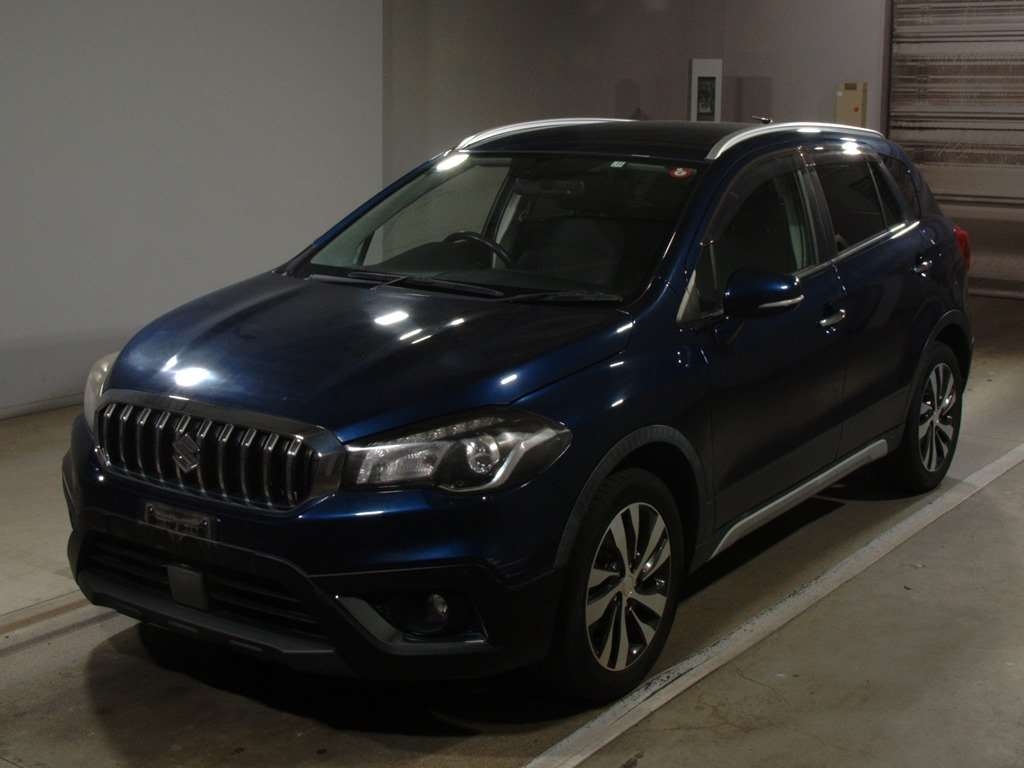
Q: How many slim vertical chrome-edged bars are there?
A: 10